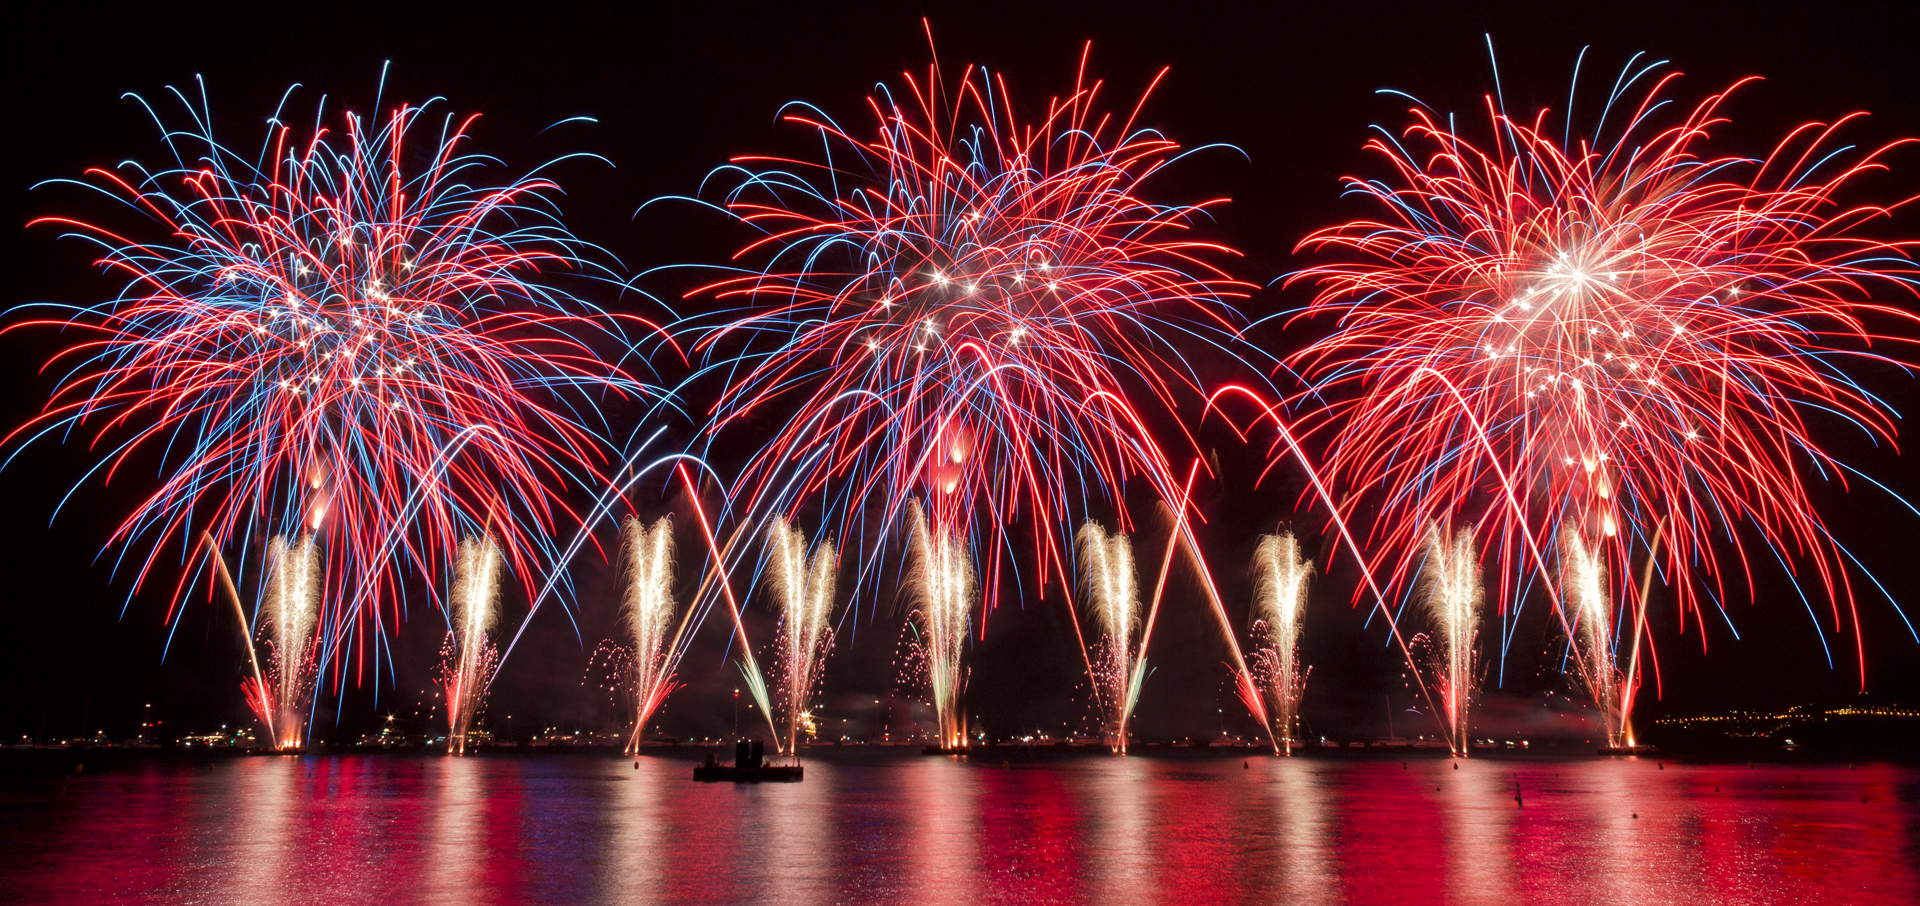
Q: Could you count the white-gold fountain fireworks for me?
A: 9